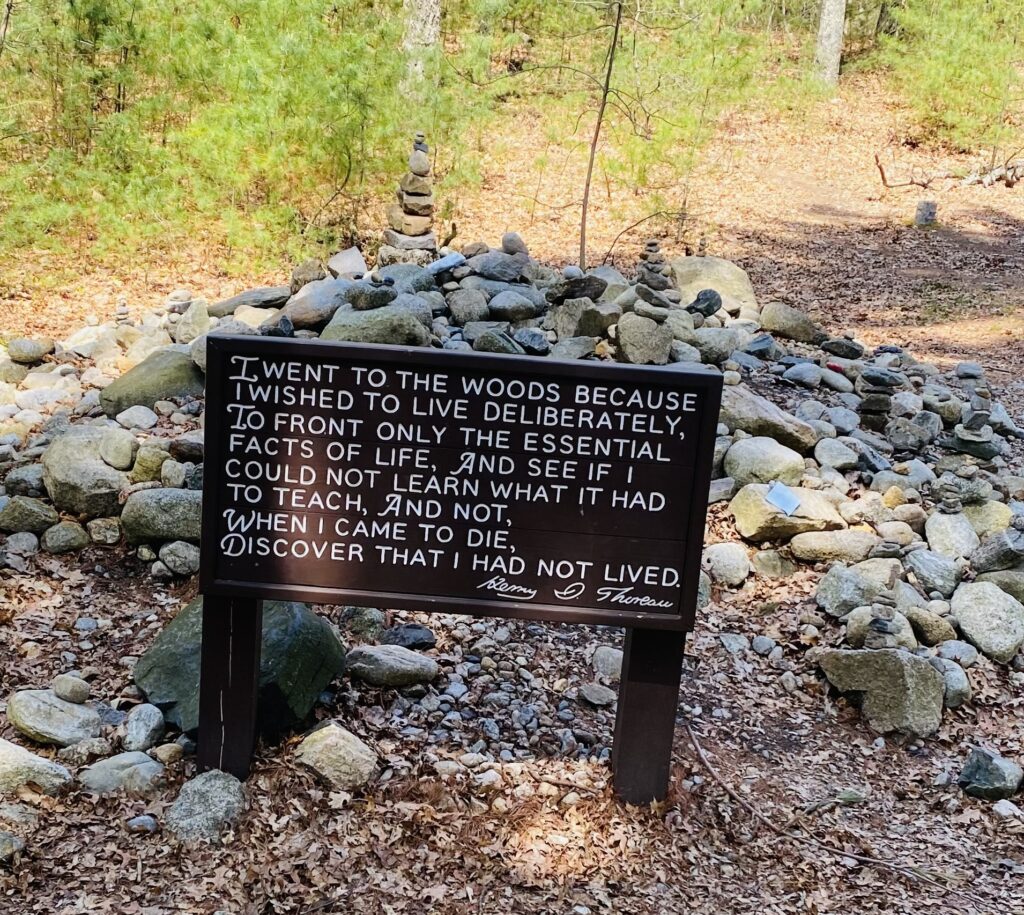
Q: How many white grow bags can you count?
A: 0